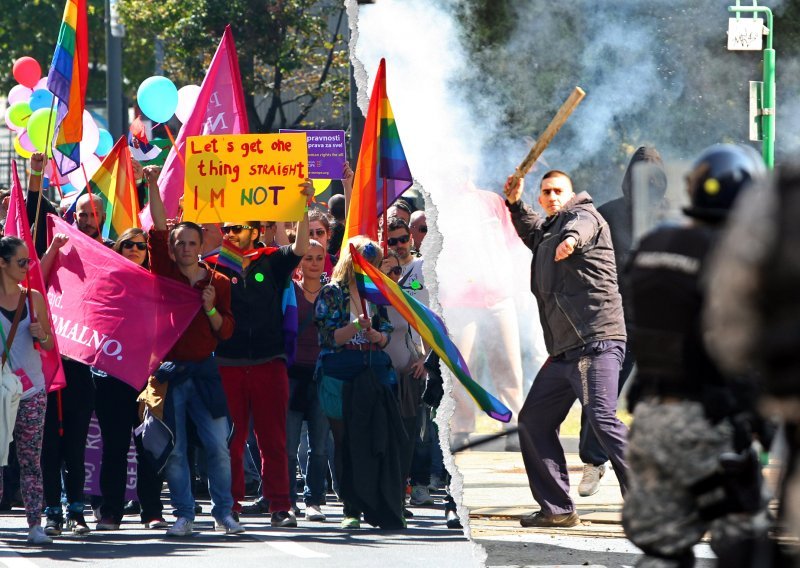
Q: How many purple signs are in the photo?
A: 1